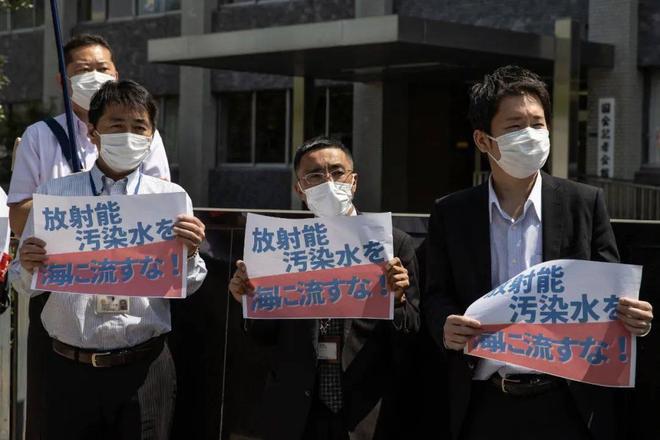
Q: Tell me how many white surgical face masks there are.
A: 4